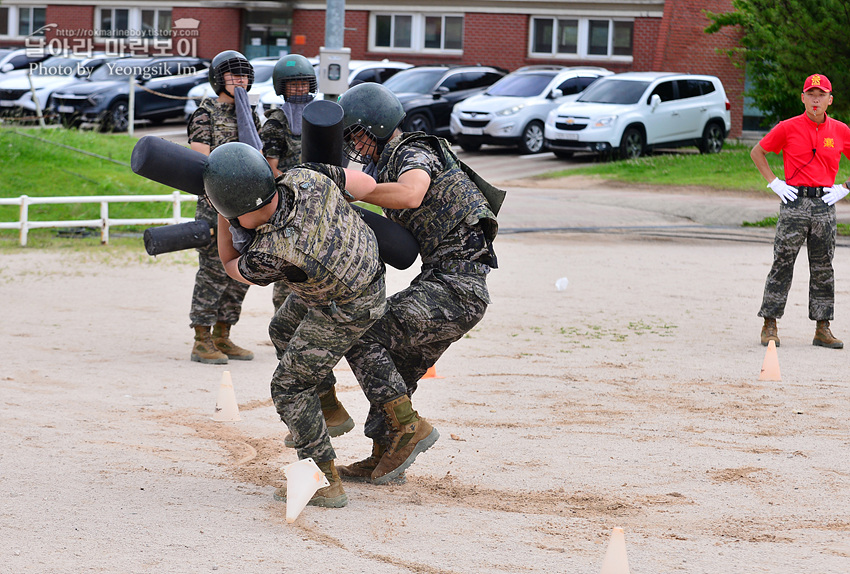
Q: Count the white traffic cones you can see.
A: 3